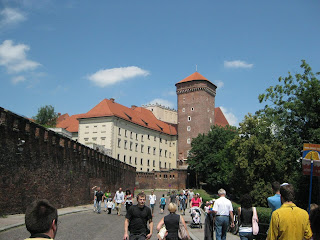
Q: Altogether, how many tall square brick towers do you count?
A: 1